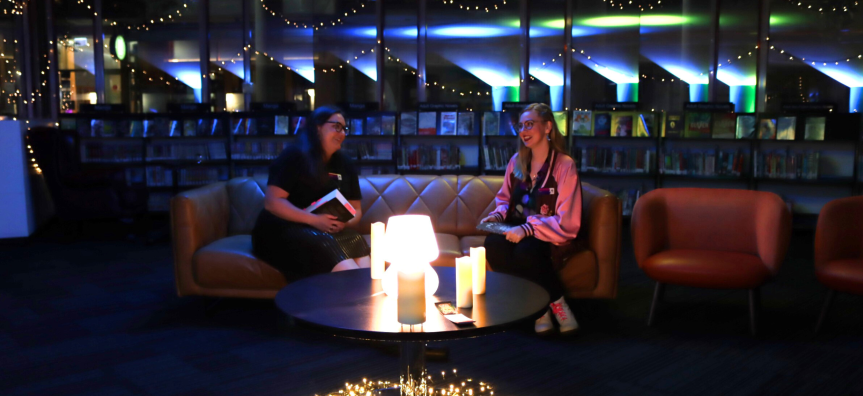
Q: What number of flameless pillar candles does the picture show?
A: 4